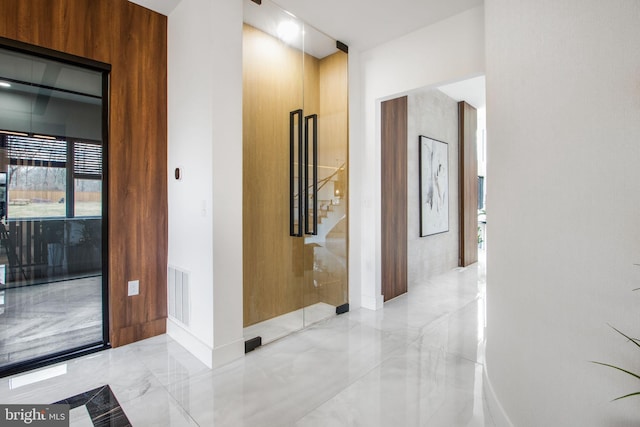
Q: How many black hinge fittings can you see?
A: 4